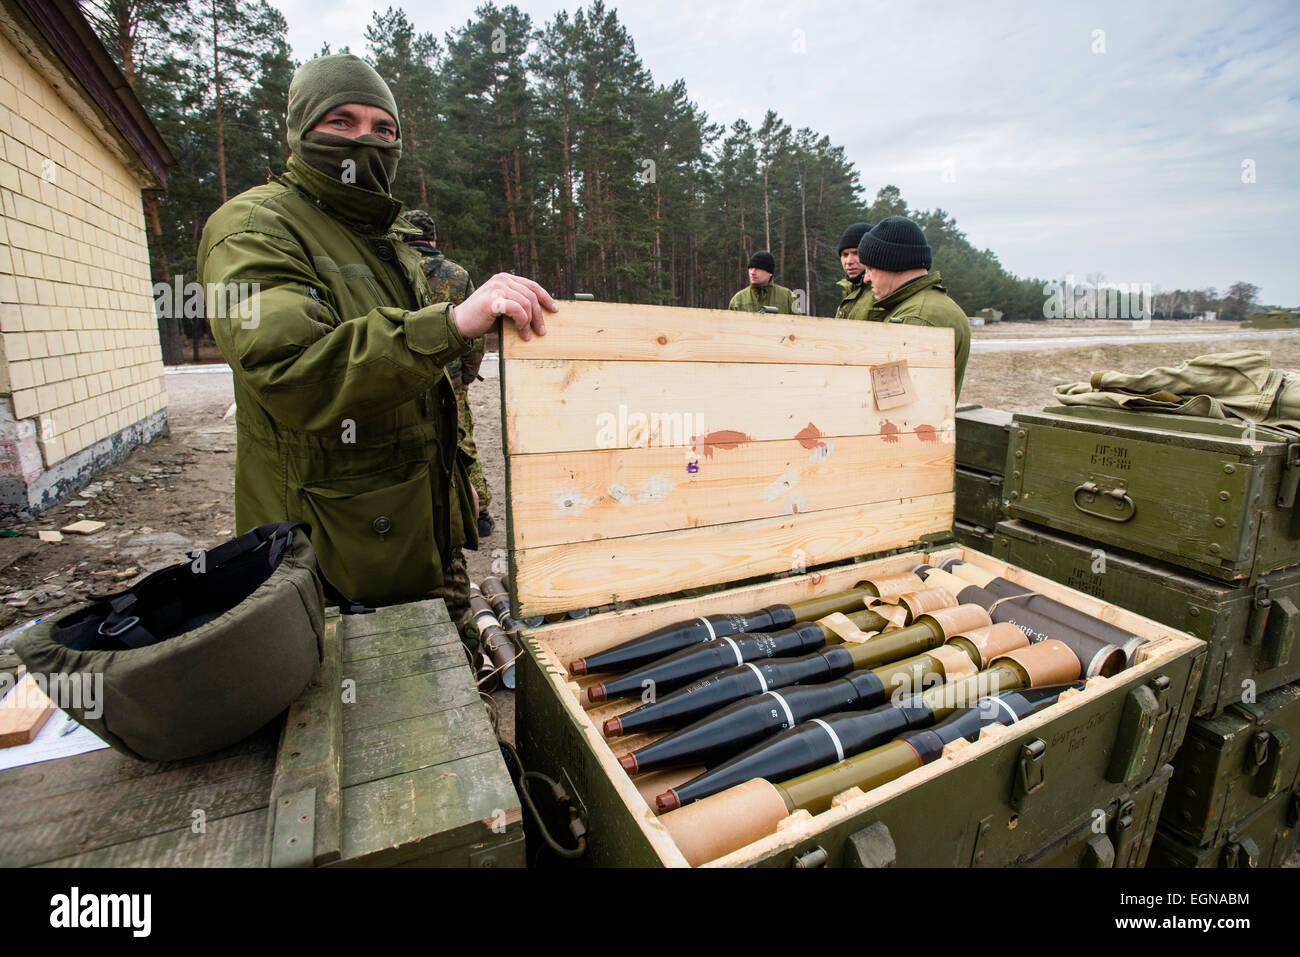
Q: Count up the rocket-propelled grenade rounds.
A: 6